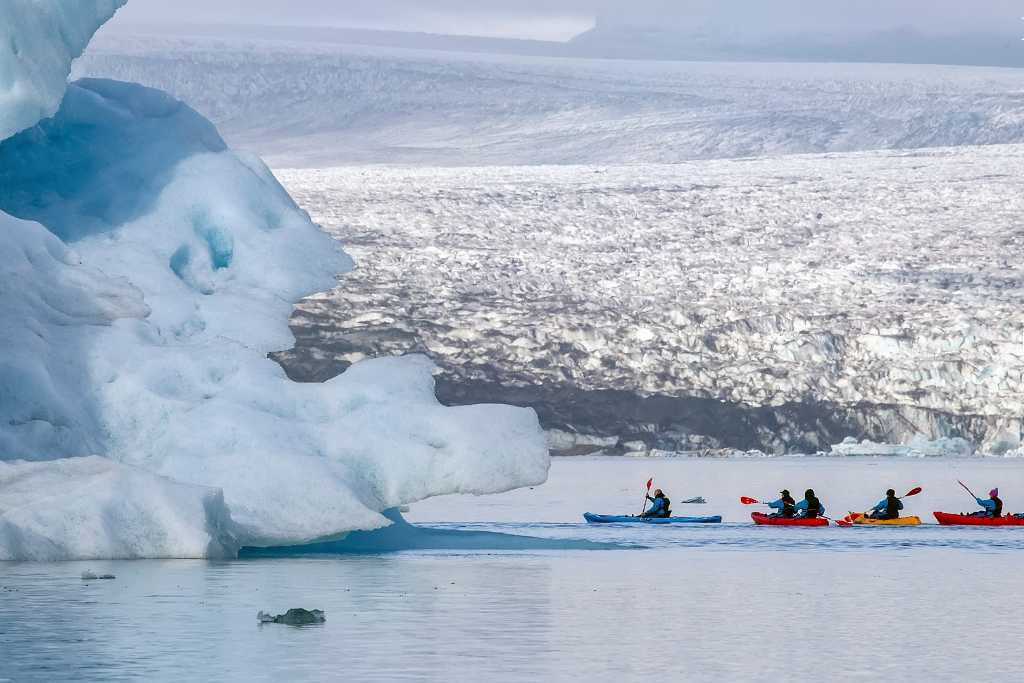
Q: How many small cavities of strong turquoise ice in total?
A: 2